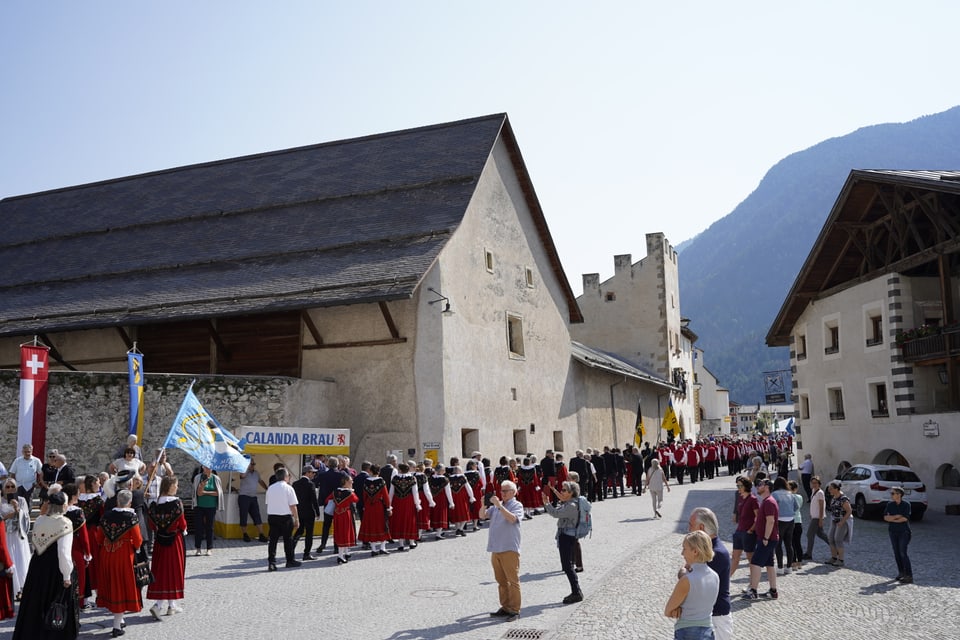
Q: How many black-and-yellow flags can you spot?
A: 2